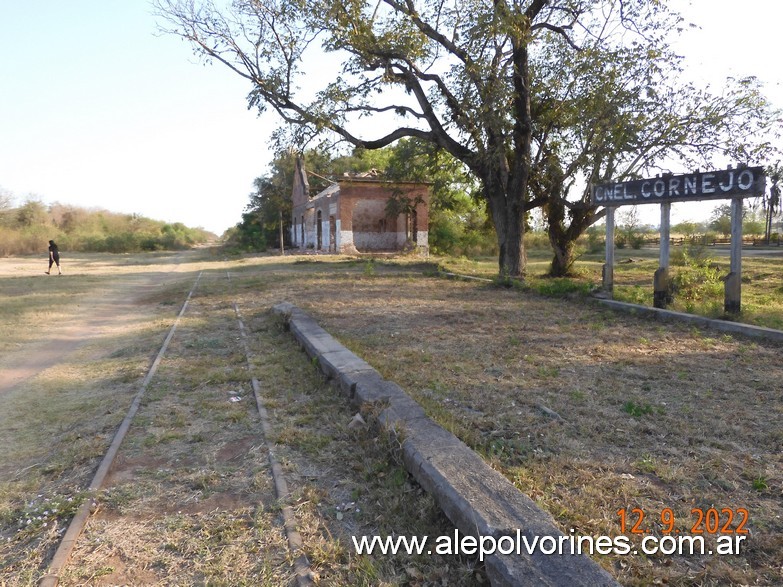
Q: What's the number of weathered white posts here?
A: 3